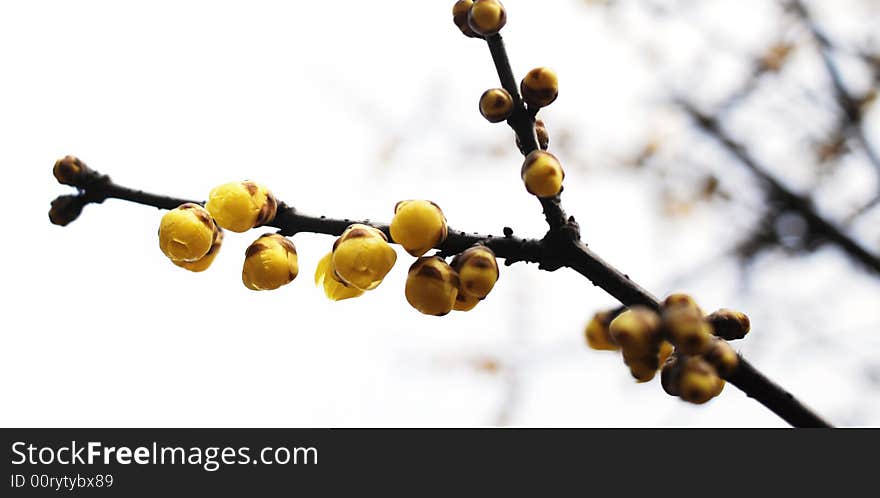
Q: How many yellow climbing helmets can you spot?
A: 0